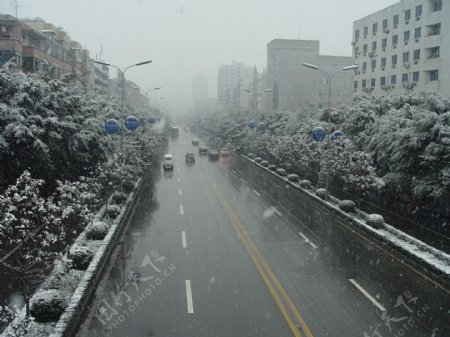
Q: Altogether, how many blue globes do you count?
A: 7